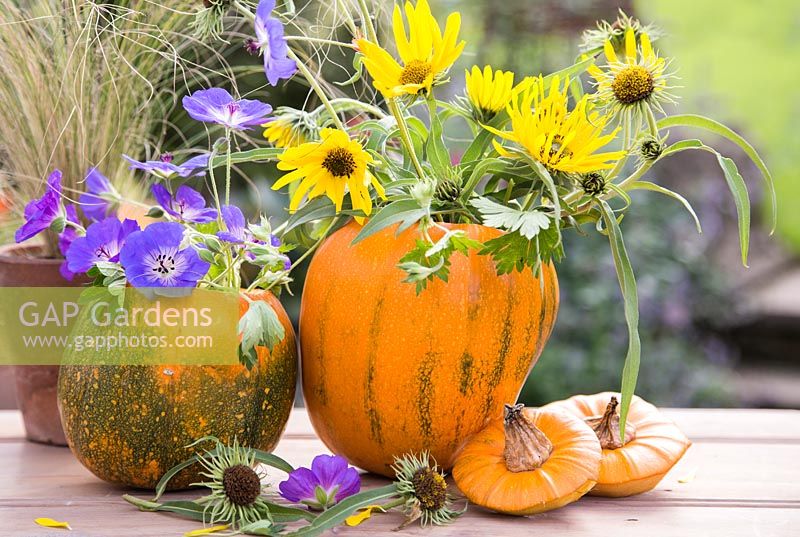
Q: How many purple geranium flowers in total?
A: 11